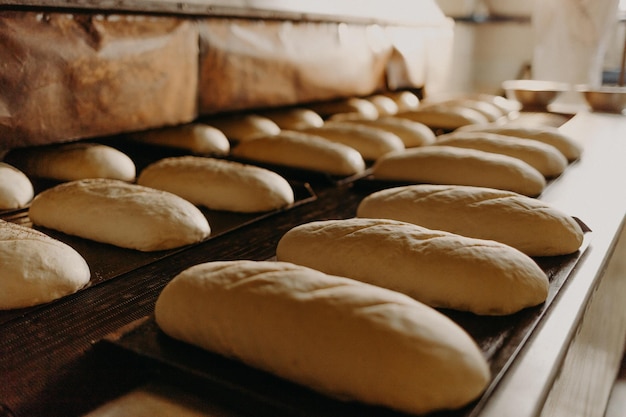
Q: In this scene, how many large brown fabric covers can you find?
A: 2